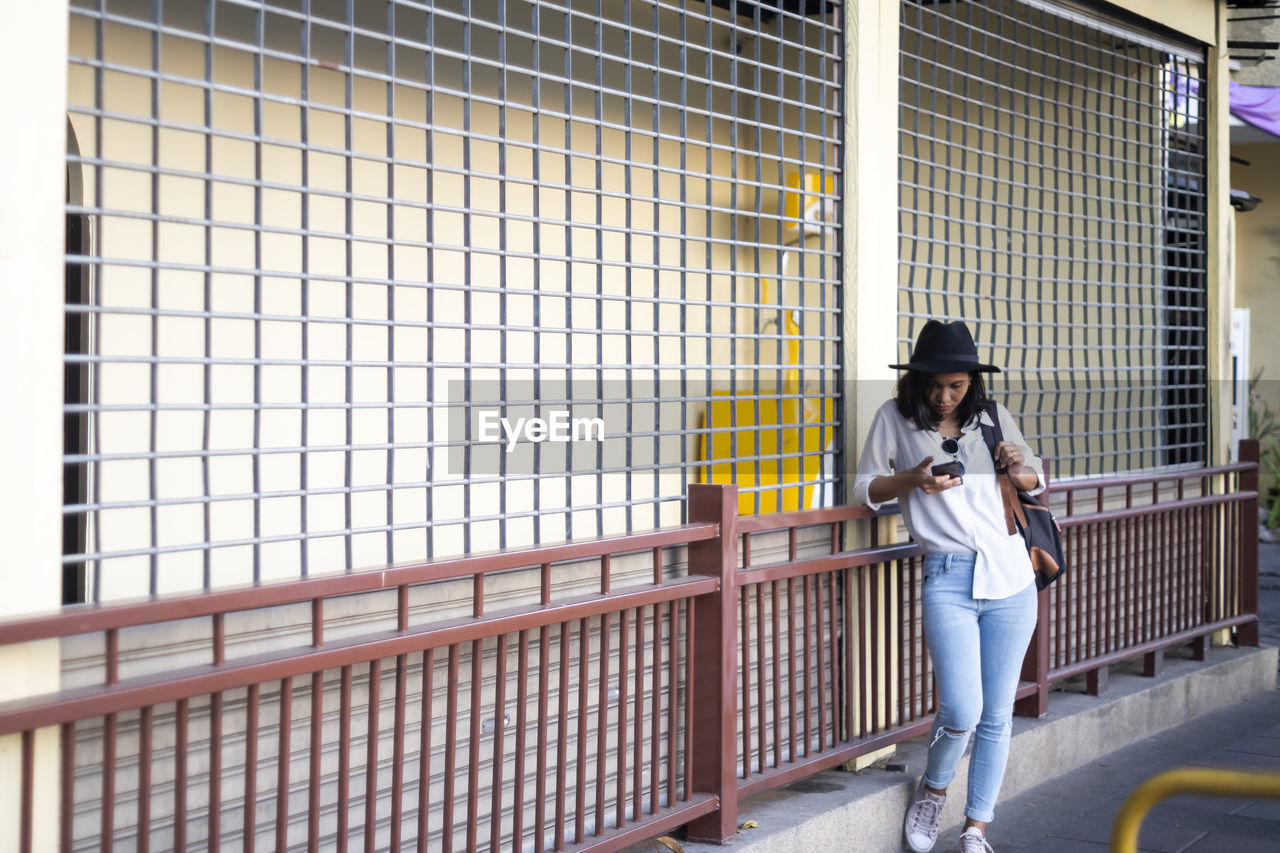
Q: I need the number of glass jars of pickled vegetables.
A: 0